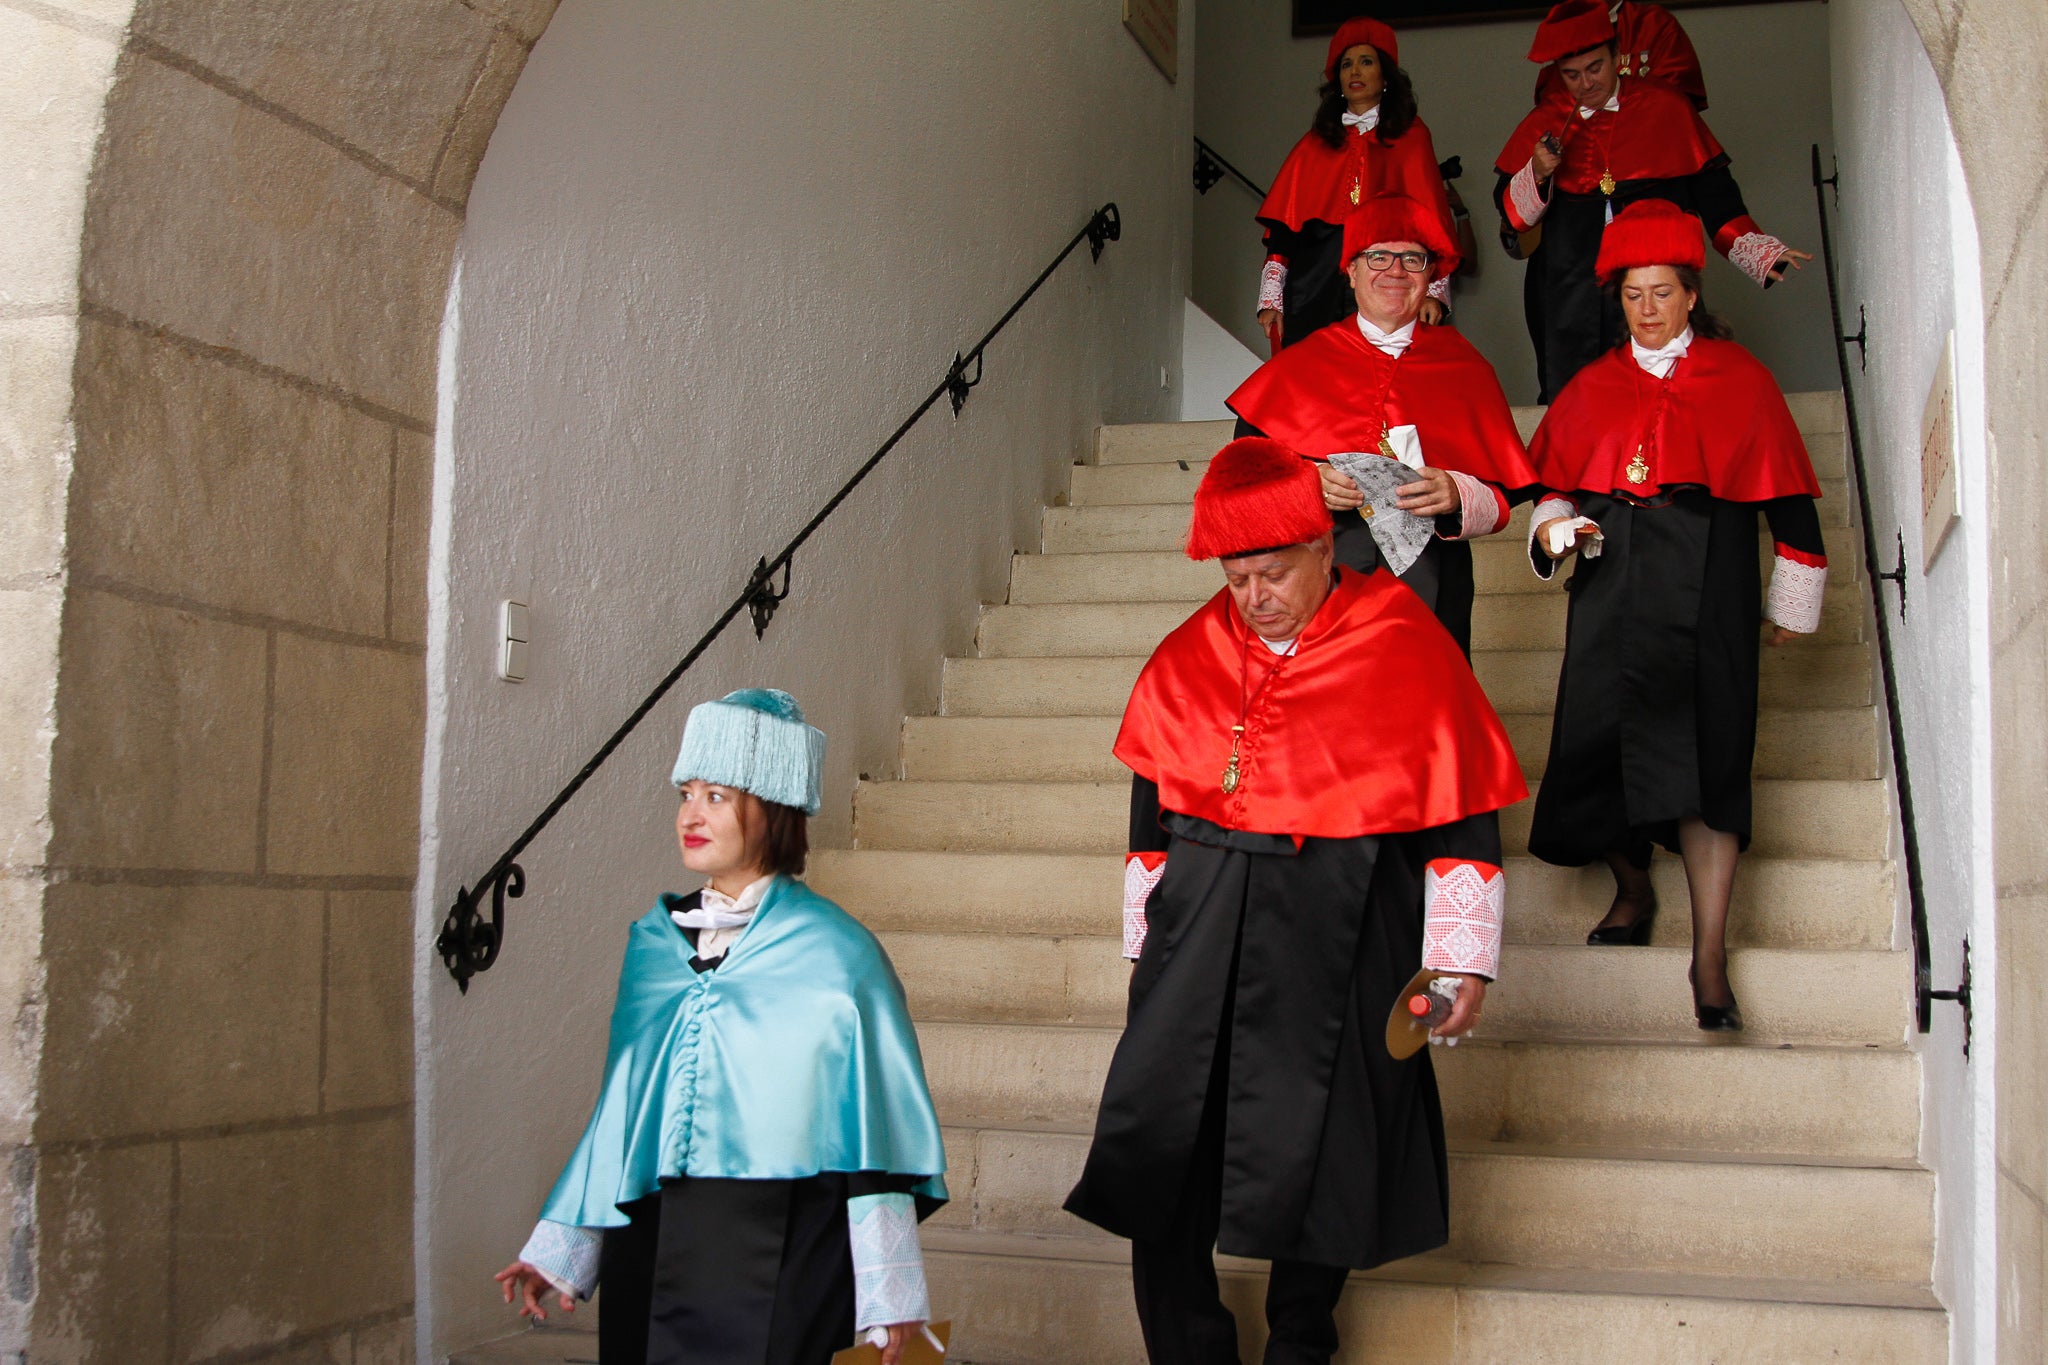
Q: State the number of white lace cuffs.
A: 11